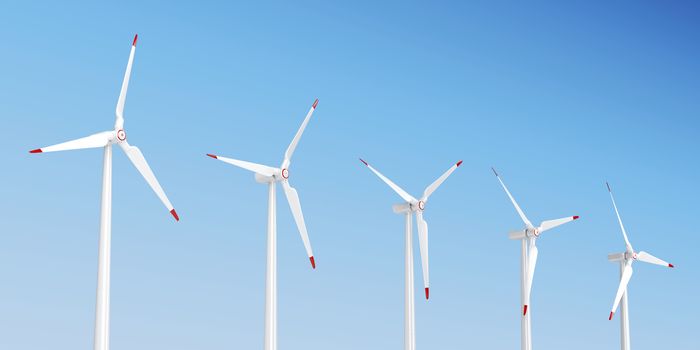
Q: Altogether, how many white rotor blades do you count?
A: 15